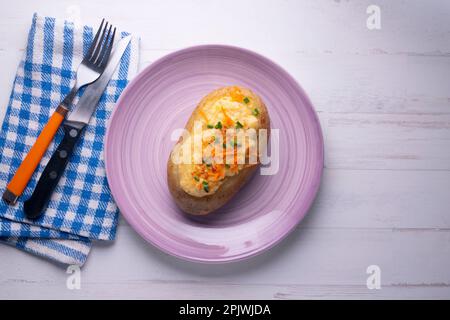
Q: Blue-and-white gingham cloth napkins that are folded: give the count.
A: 1